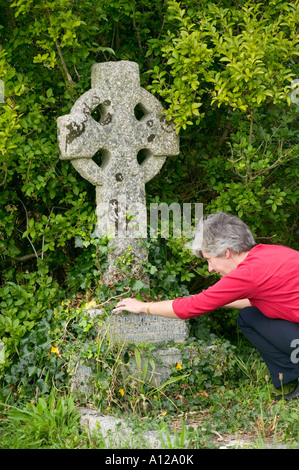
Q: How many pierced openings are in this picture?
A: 4